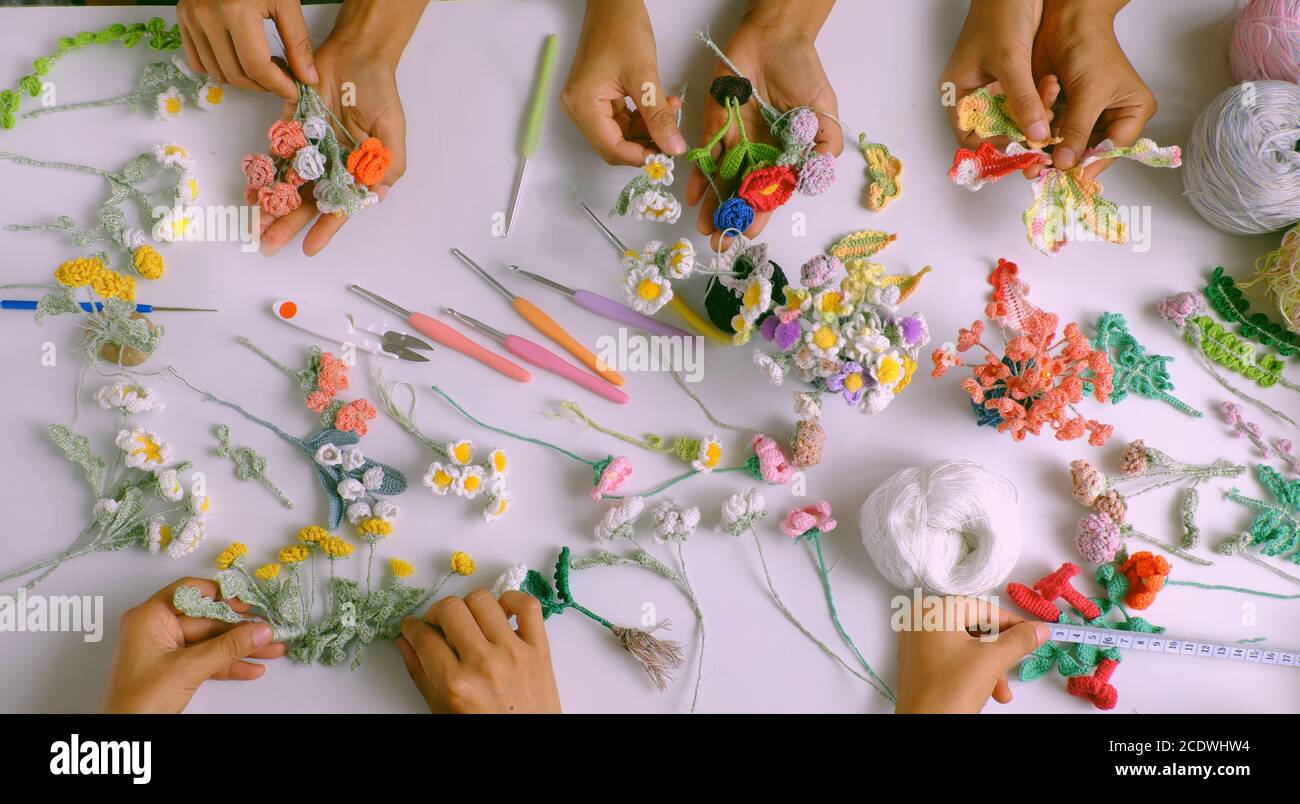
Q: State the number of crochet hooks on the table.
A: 7